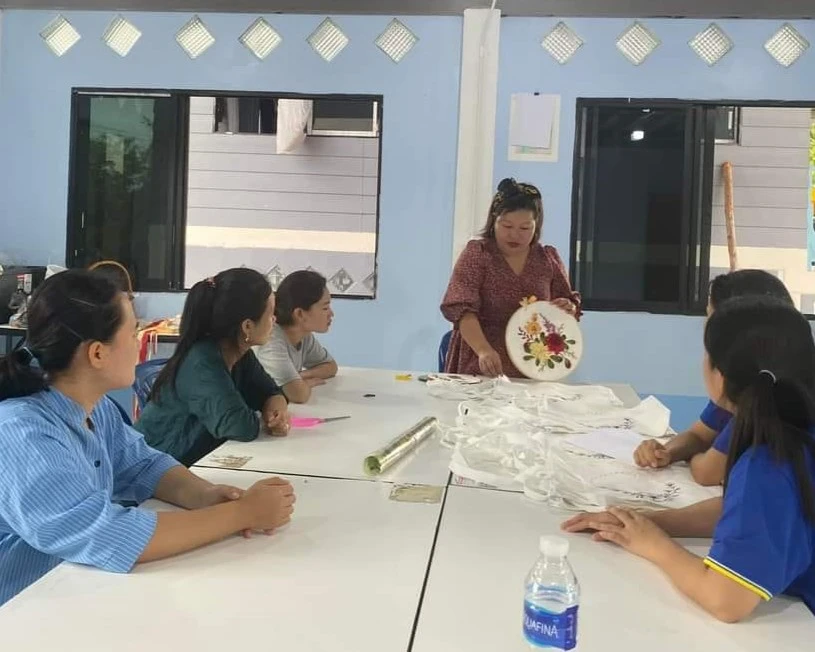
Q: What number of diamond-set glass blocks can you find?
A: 10